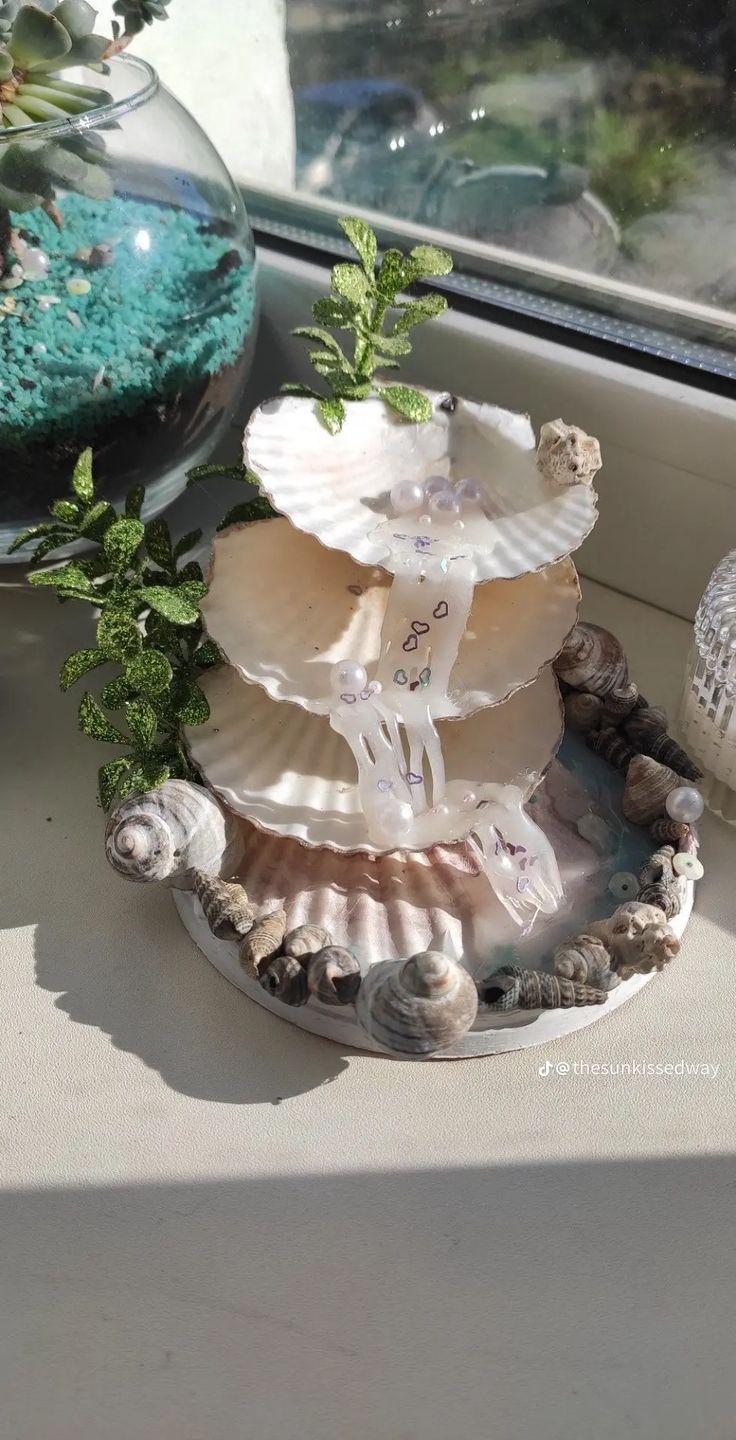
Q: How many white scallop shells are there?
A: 3